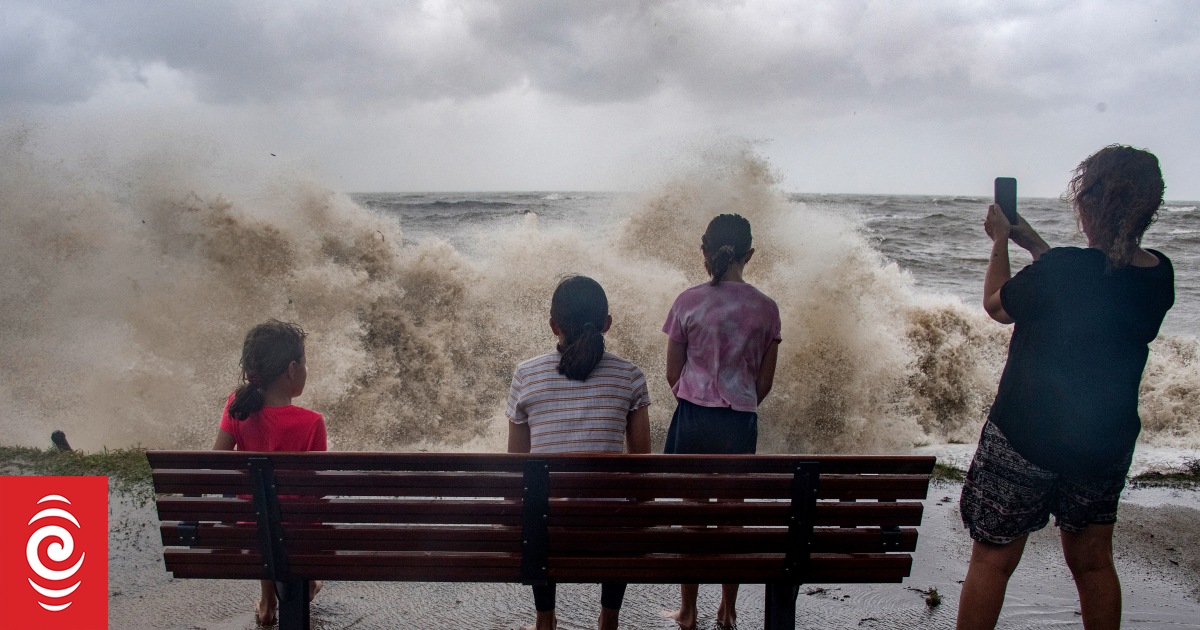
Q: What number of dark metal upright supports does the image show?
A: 3